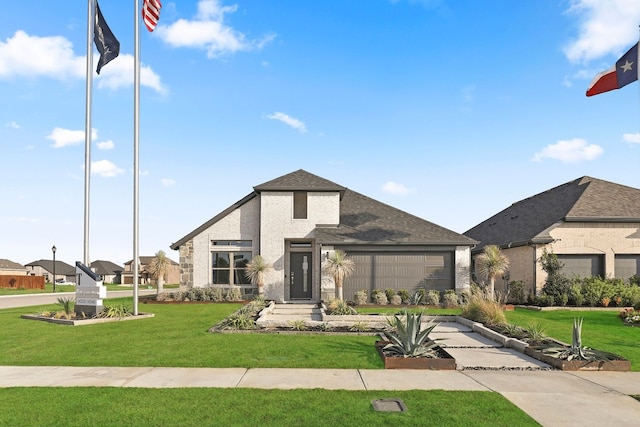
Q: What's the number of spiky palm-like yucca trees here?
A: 4